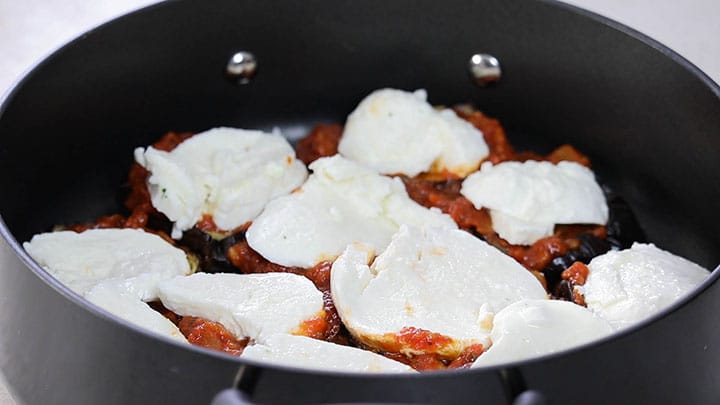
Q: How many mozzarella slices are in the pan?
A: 11